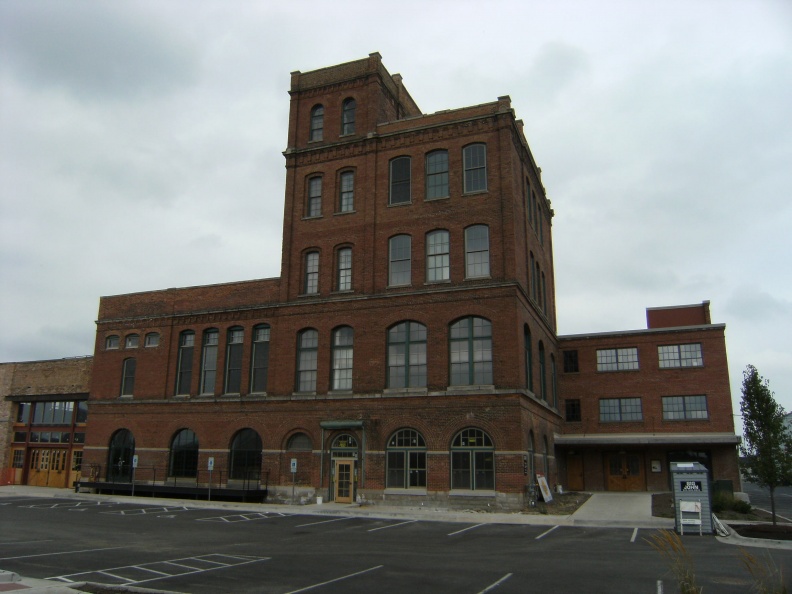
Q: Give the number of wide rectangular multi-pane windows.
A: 4